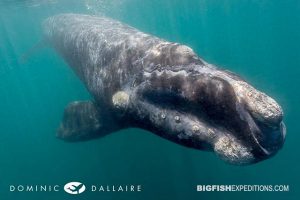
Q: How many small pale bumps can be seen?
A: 4